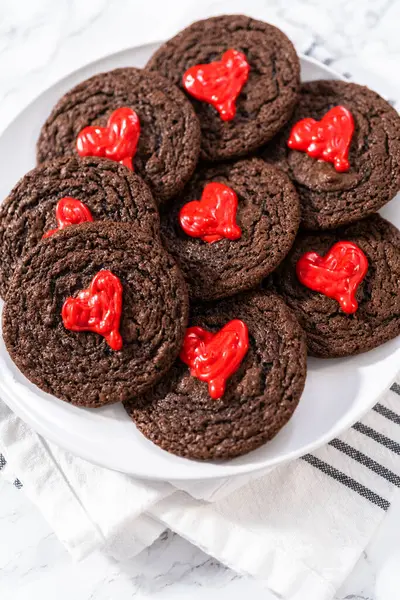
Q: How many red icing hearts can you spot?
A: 8